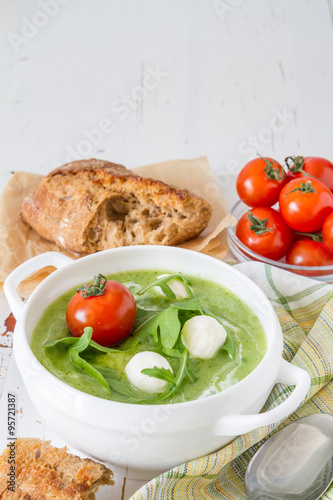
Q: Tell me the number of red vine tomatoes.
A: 7